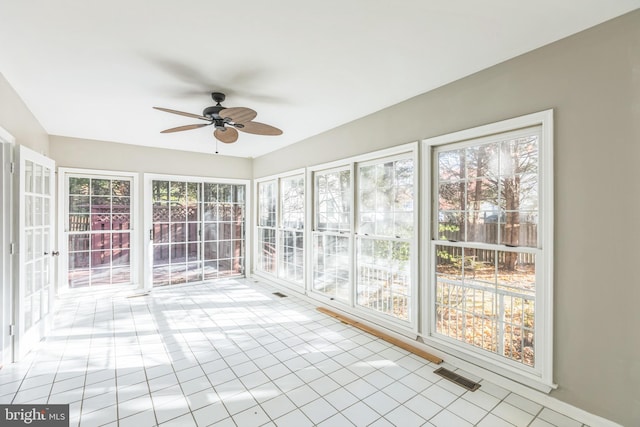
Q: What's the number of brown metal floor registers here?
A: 2